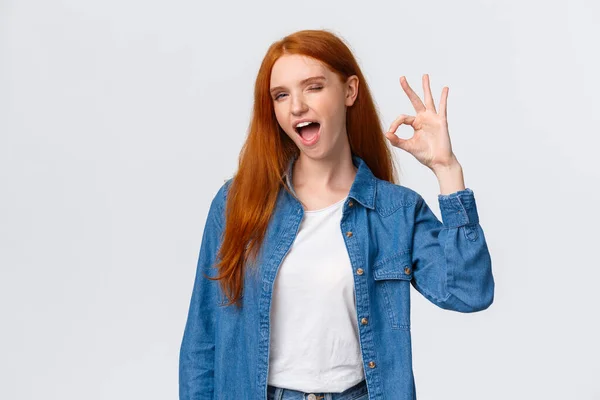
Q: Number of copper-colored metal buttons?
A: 6